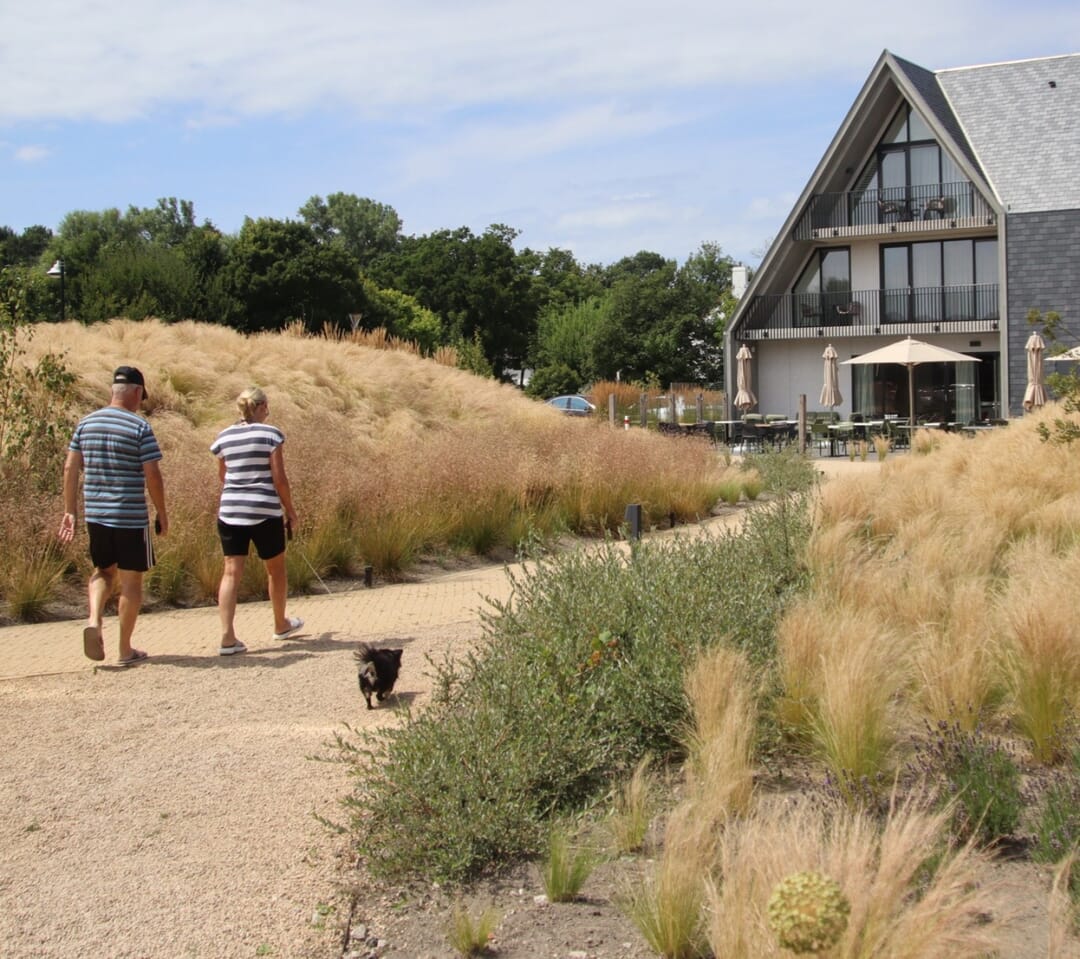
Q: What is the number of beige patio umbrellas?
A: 5